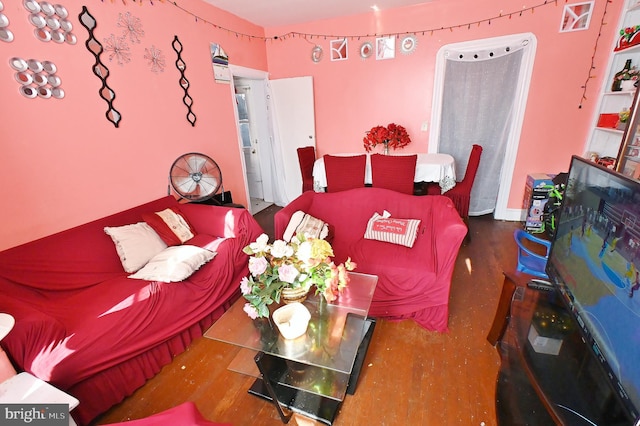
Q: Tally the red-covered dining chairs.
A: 4